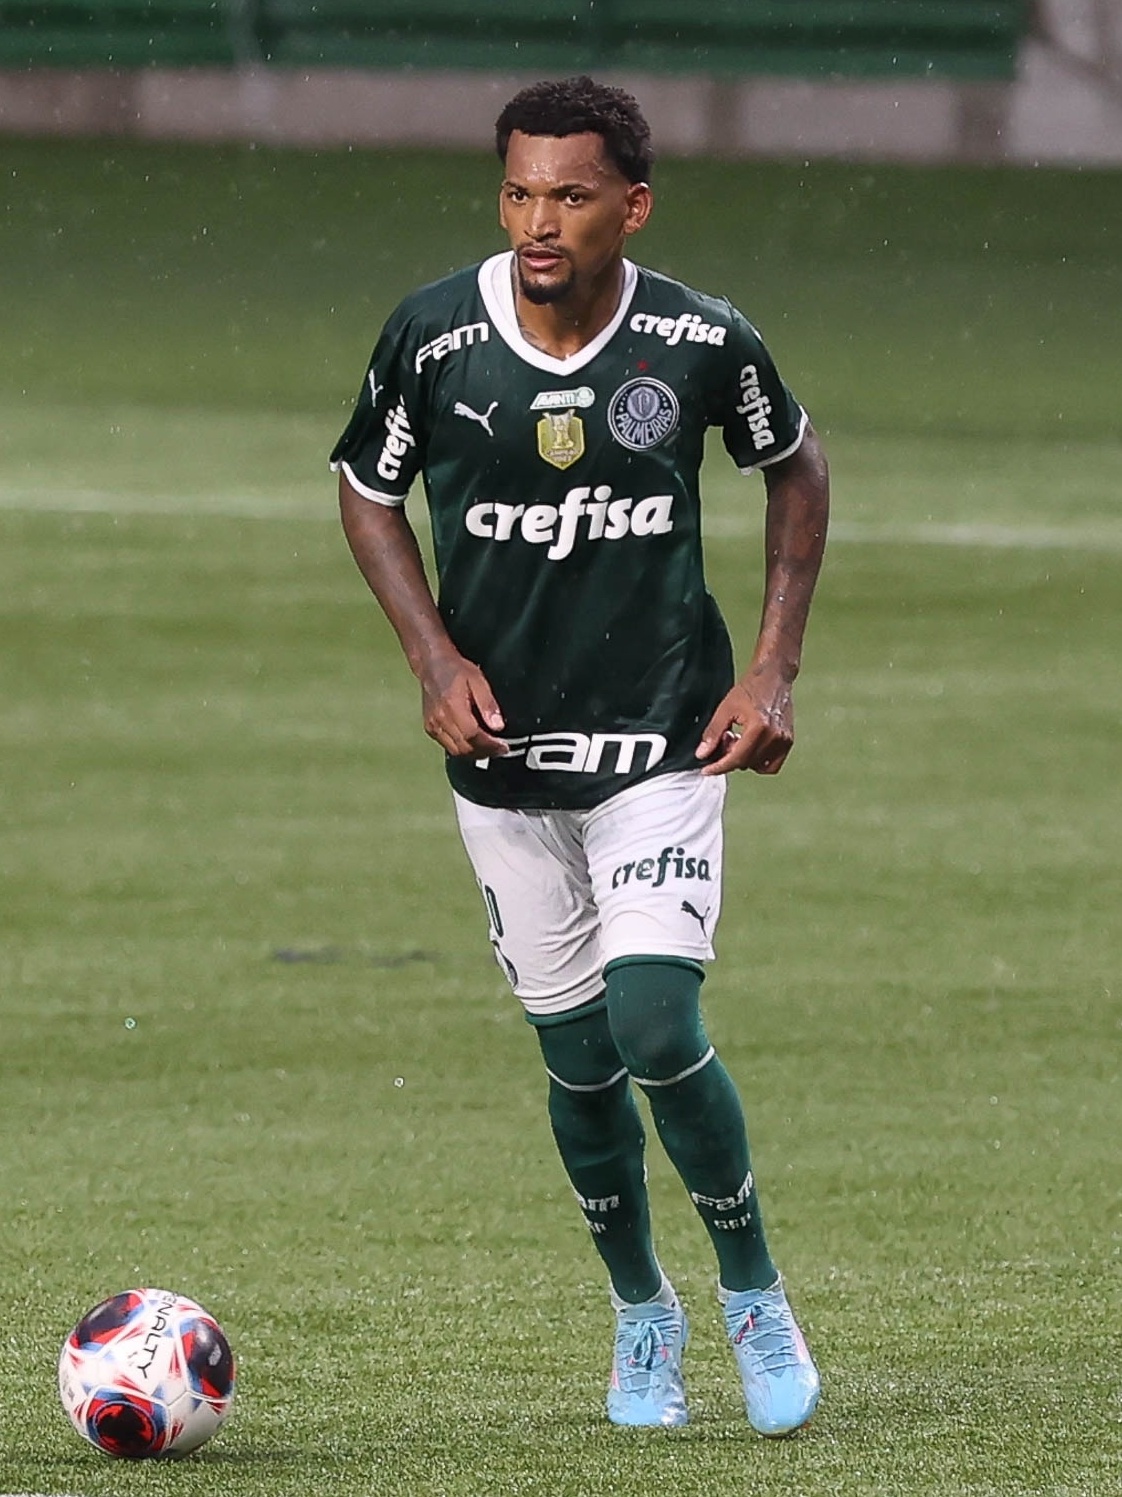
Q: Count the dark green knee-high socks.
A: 2